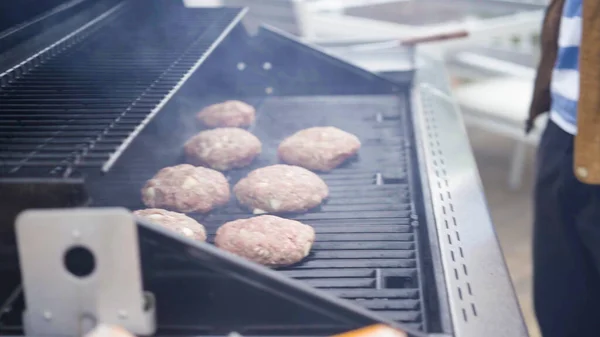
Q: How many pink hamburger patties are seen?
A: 7